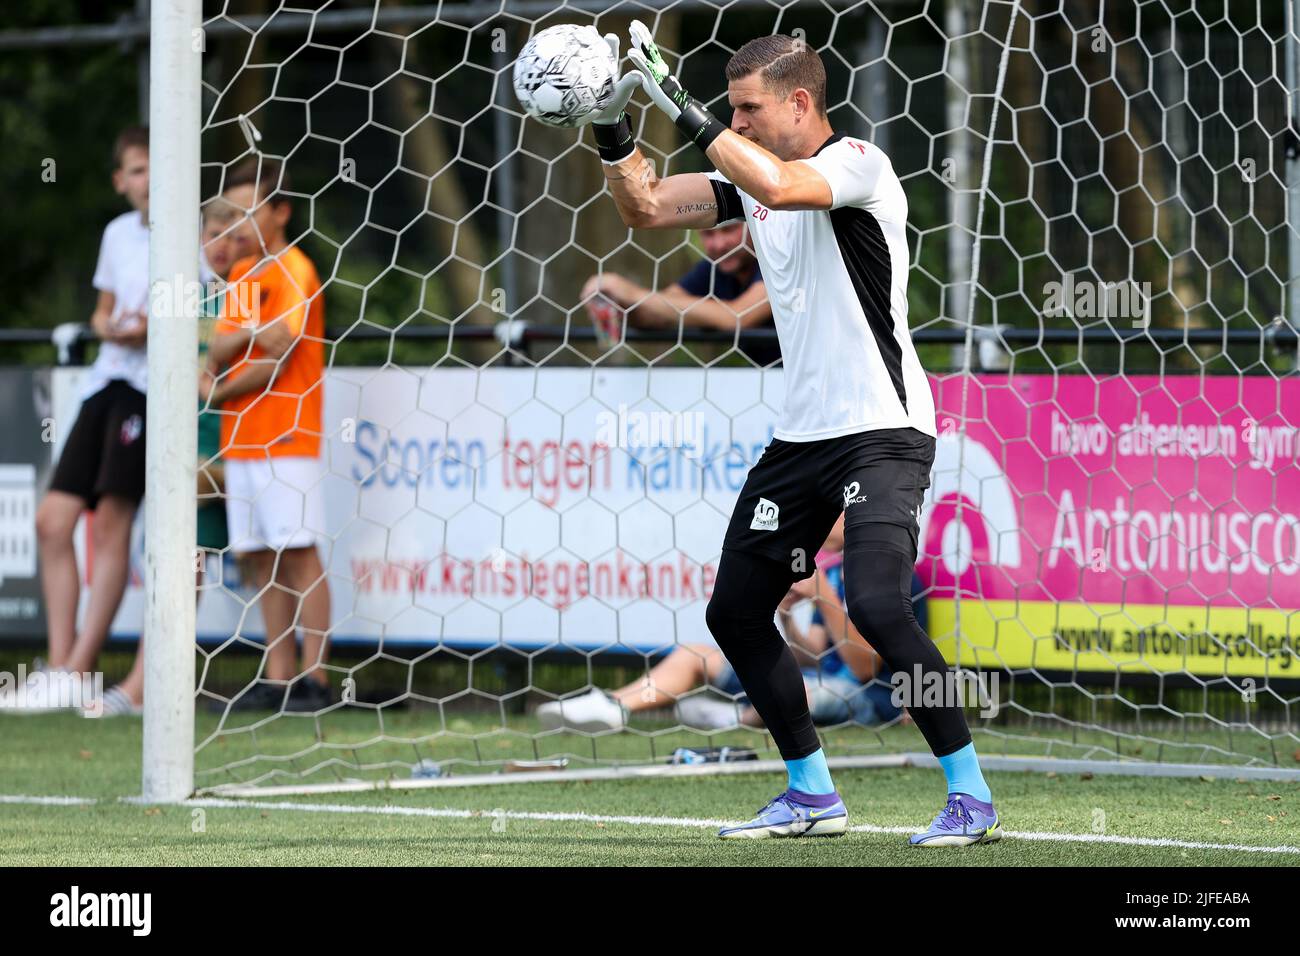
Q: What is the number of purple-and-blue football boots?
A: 2